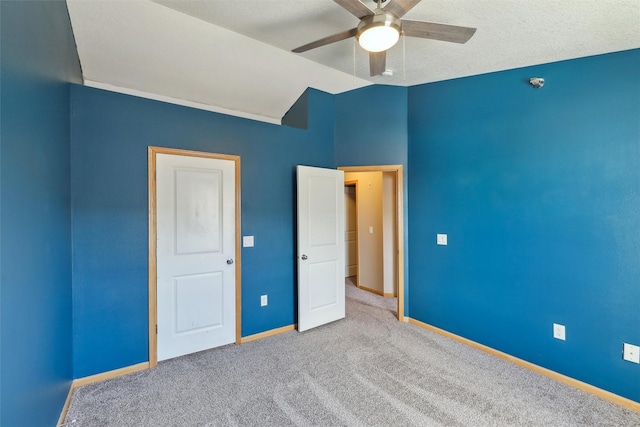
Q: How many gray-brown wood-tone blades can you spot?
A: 5